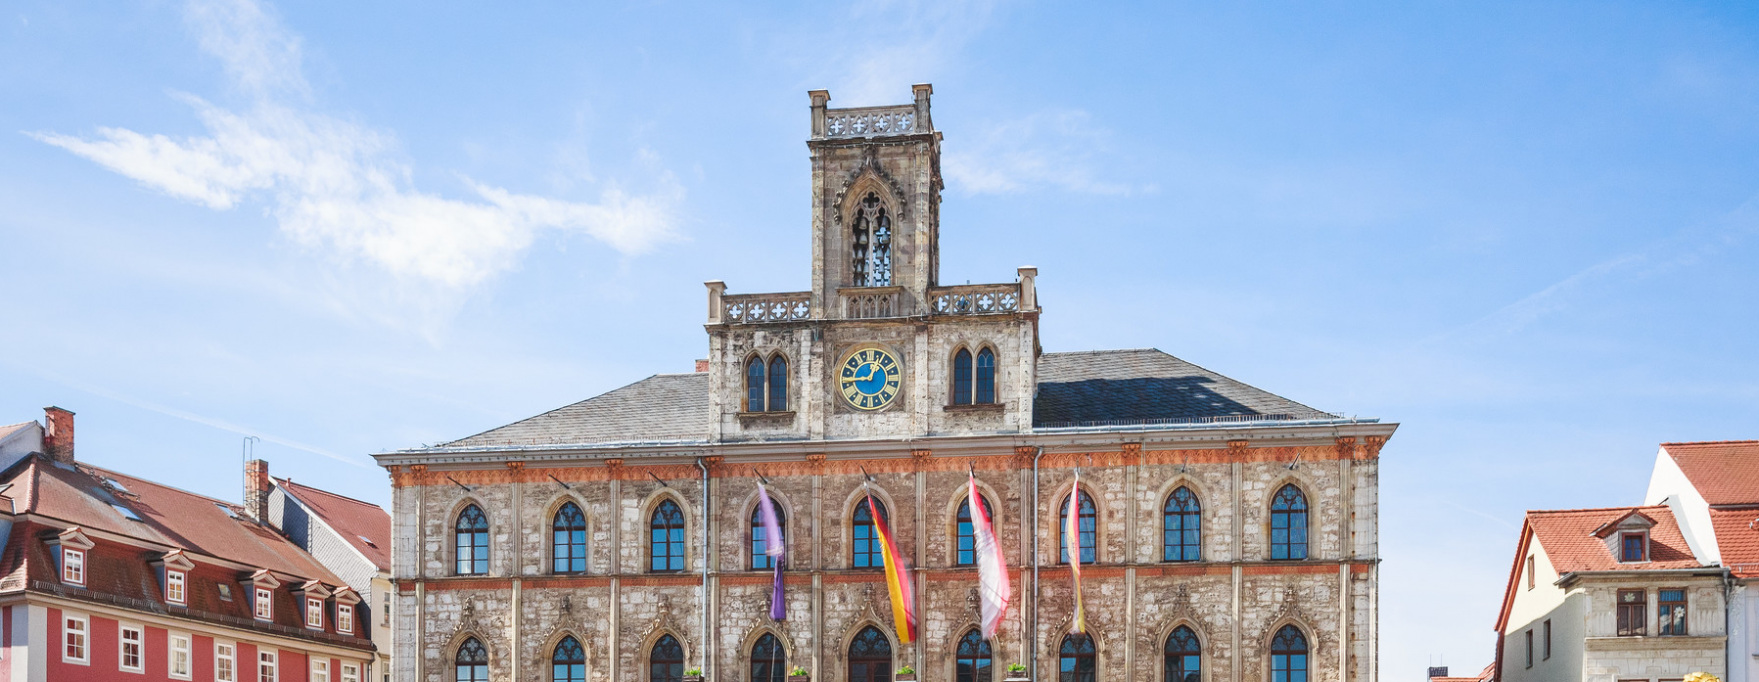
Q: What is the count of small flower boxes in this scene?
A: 4